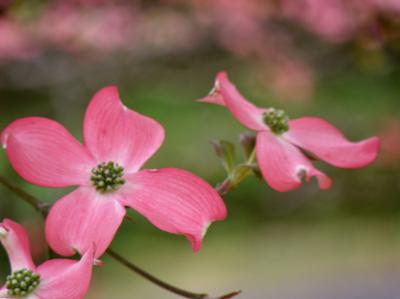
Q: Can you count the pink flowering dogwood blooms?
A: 3